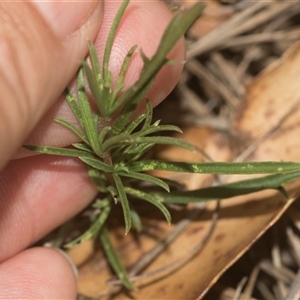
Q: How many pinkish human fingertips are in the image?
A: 4